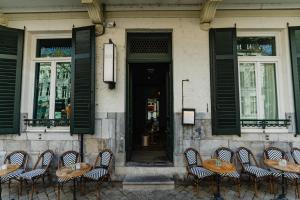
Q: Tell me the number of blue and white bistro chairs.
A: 9